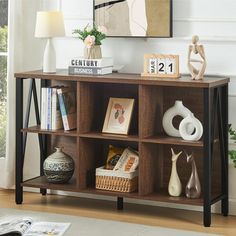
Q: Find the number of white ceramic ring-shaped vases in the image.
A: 2